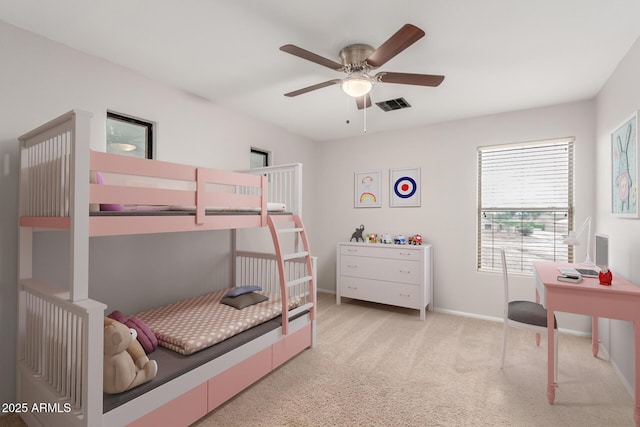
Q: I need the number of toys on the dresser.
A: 5